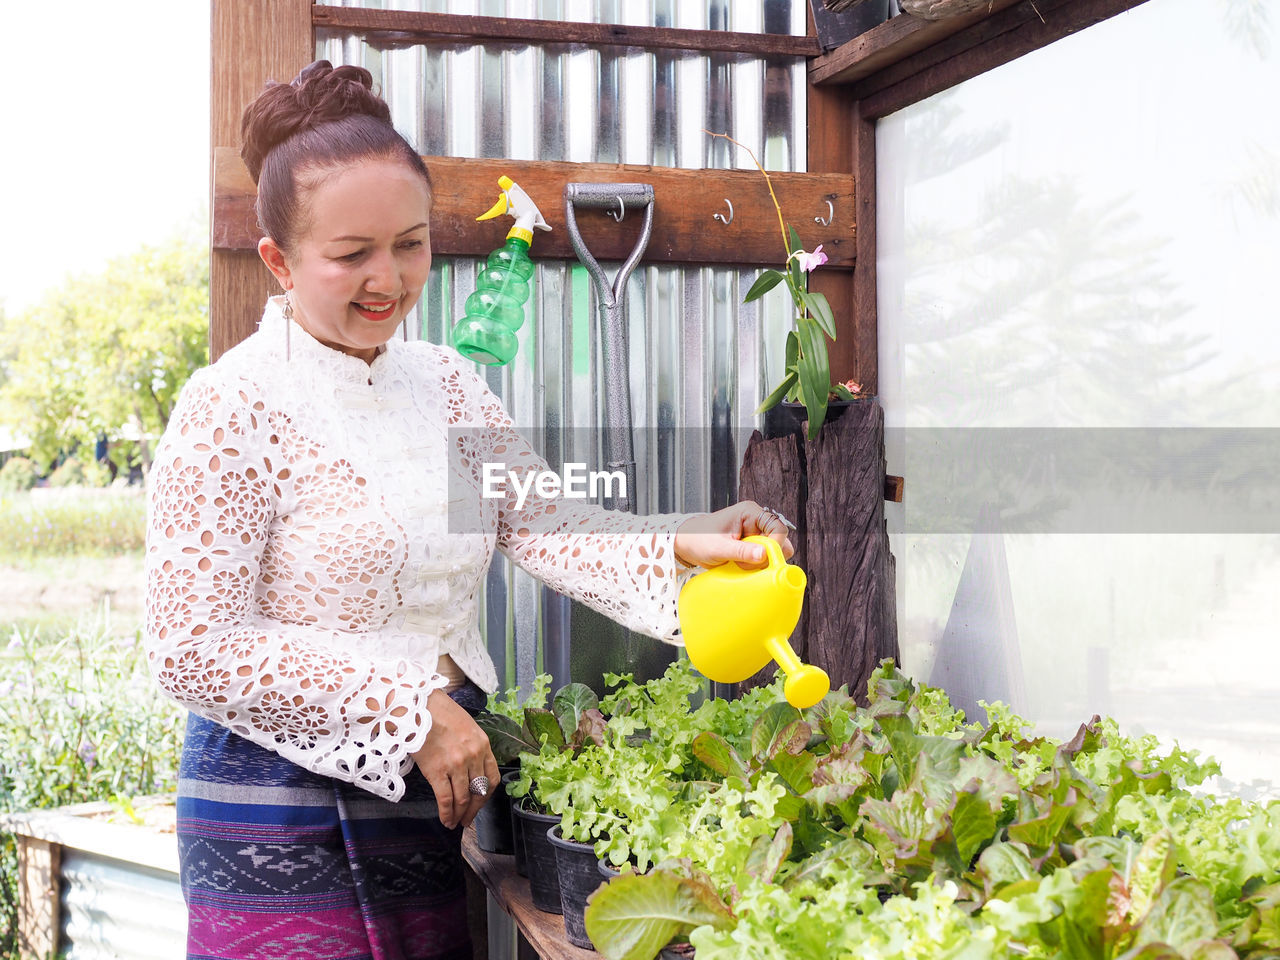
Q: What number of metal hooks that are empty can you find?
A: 2